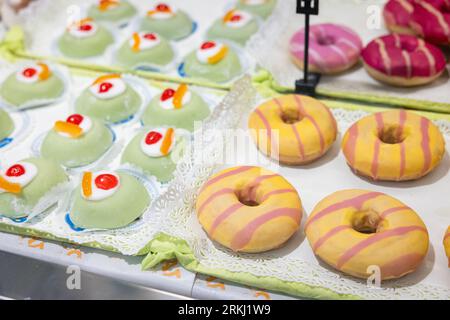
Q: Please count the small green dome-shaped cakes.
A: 15